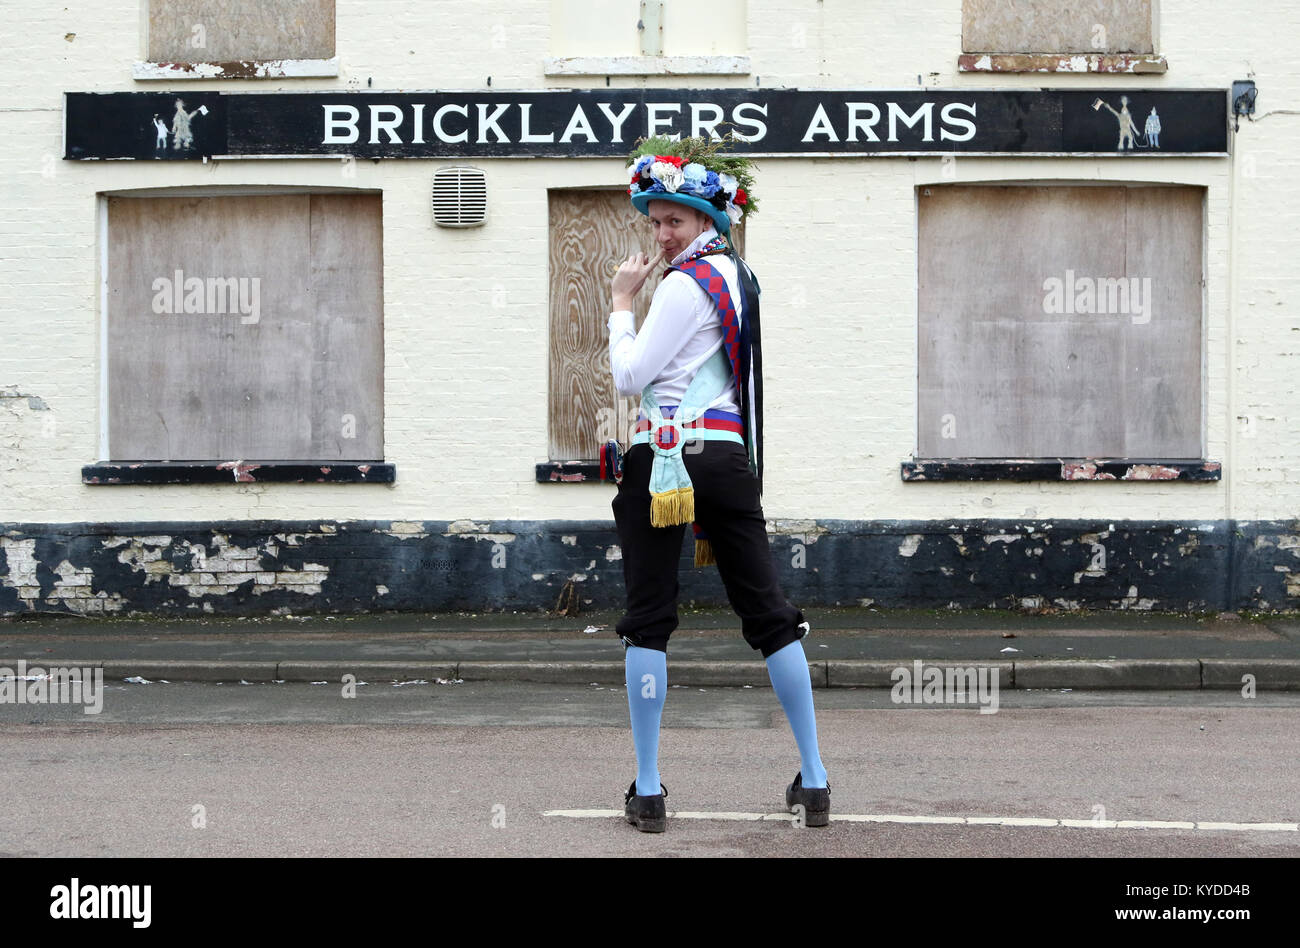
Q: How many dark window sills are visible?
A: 3